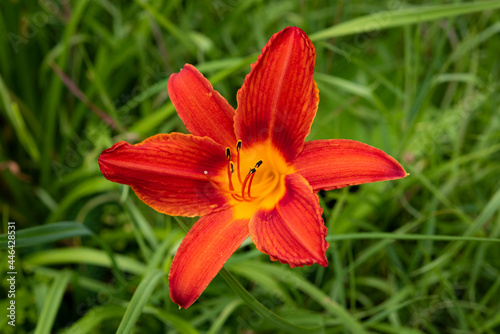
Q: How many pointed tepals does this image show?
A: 6